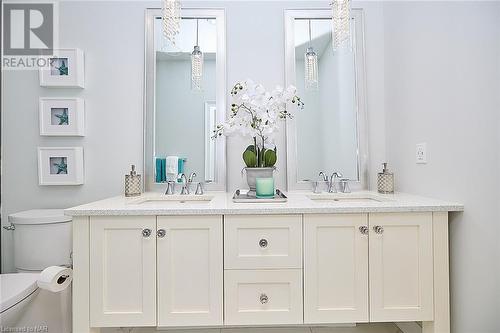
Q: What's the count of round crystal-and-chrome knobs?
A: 6